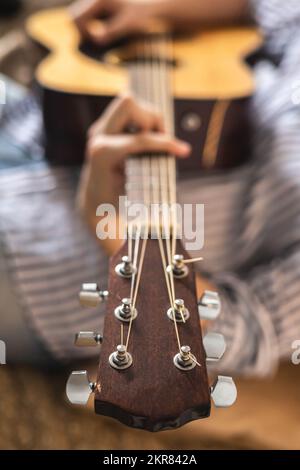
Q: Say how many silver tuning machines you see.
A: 6